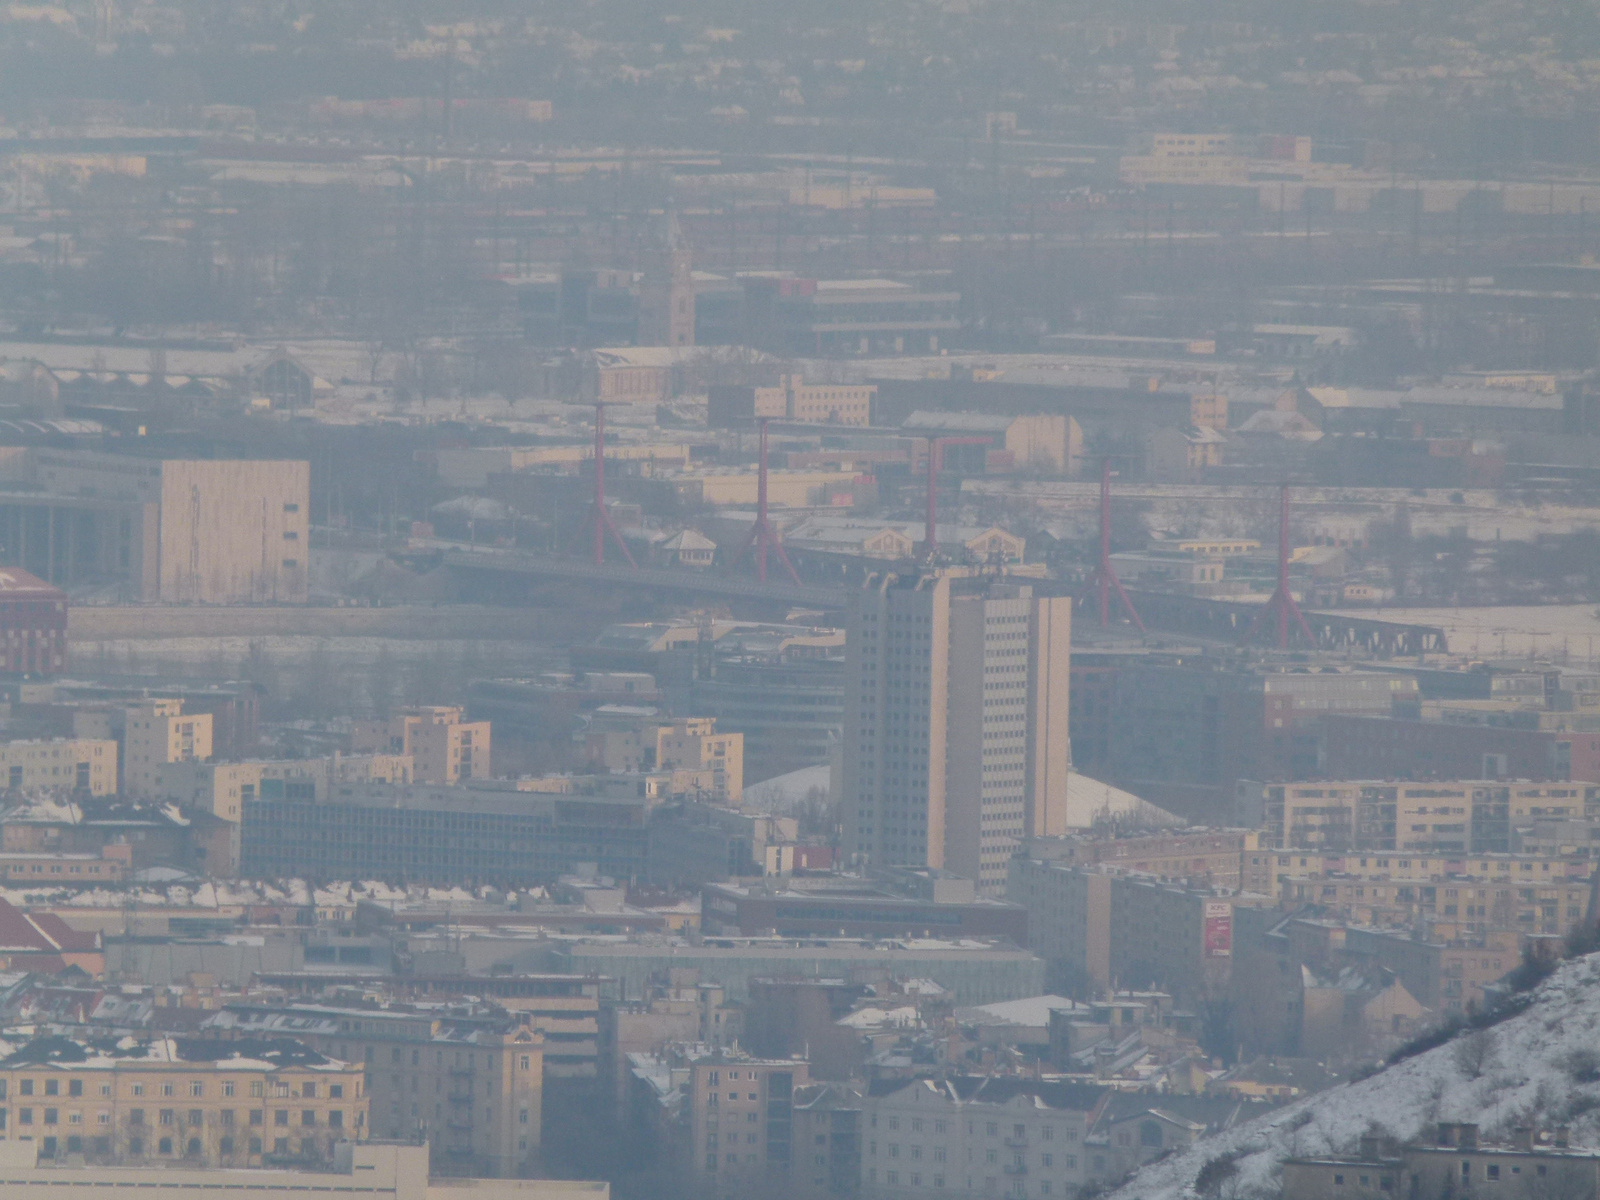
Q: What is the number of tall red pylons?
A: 5